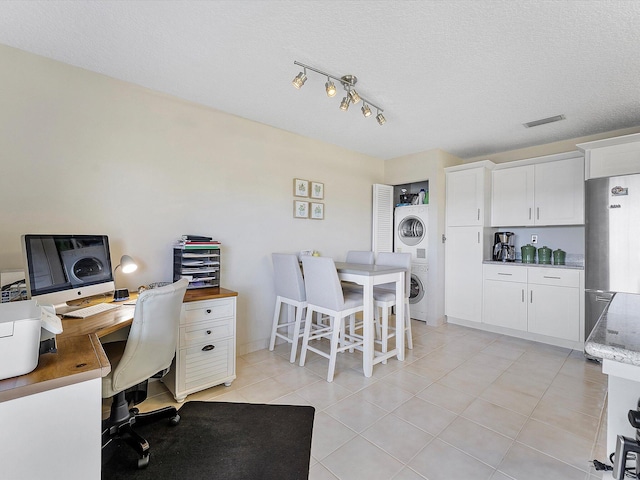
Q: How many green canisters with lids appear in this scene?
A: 3